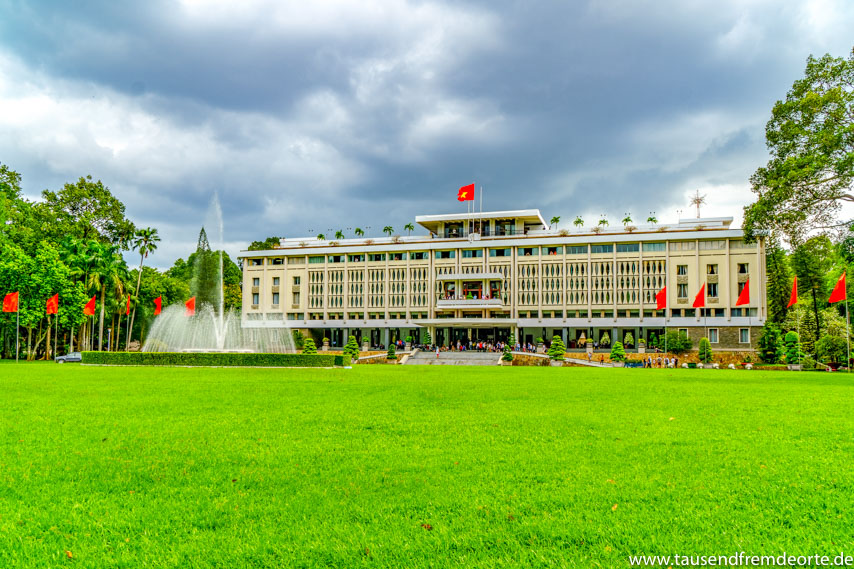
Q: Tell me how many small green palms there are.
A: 10